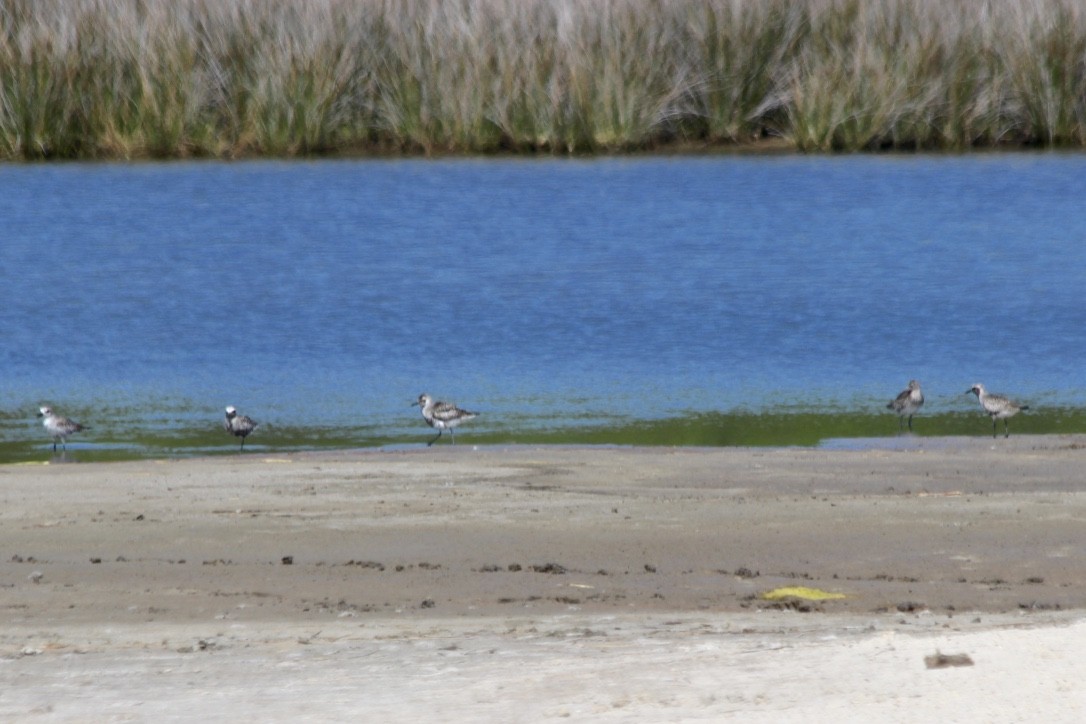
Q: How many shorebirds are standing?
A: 5